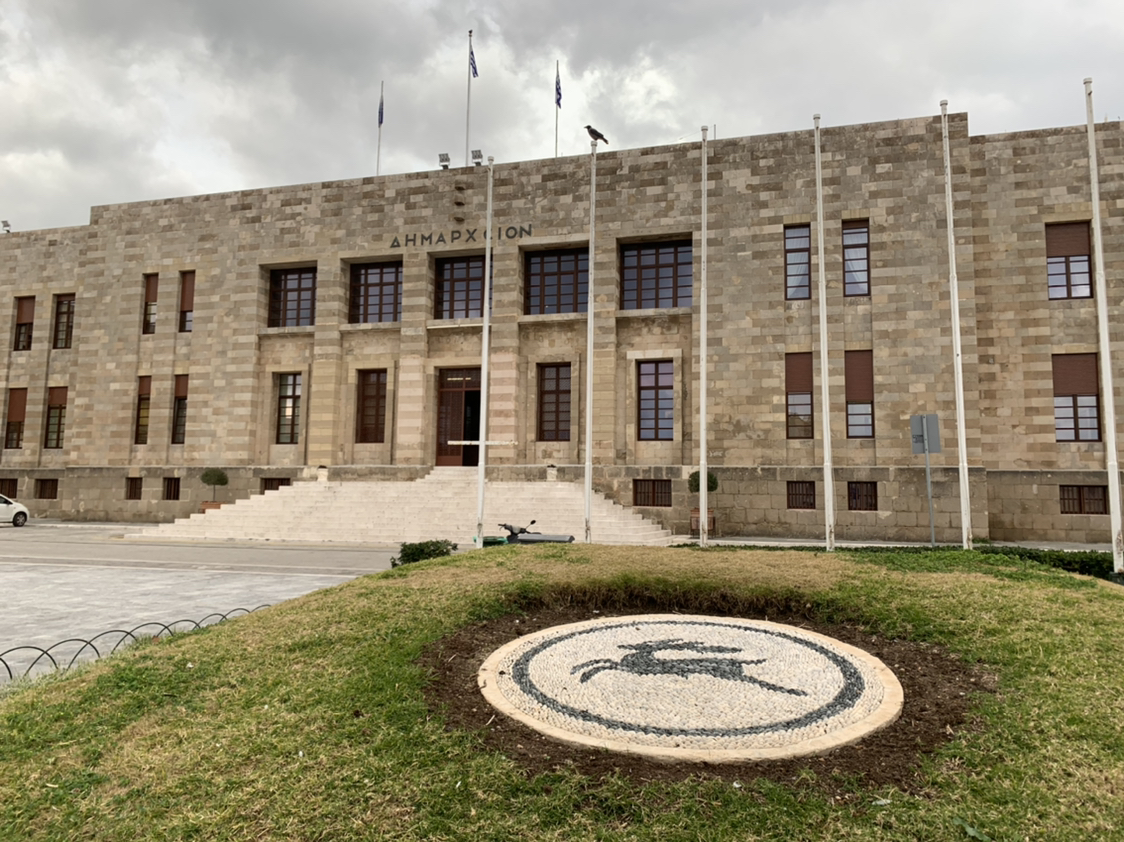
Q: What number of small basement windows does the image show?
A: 9